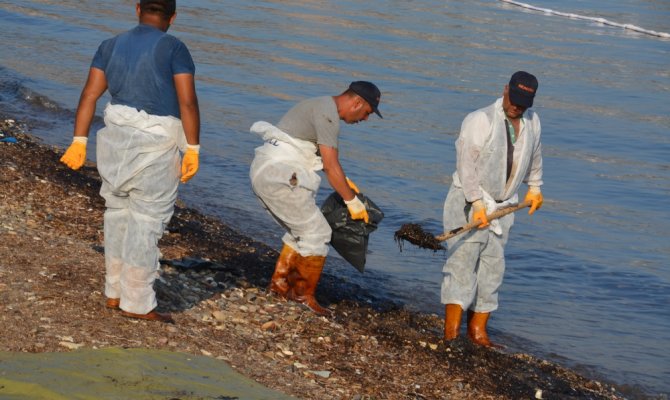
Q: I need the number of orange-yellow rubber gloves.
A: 6